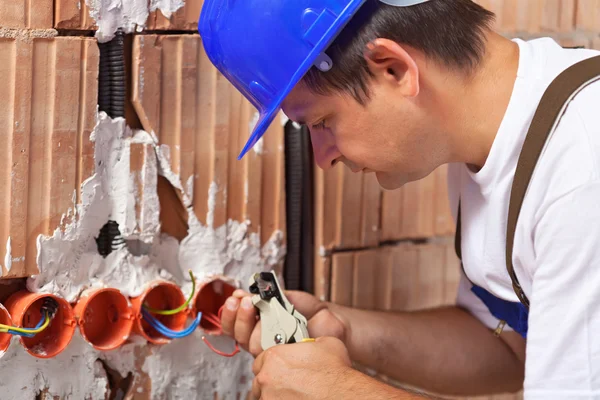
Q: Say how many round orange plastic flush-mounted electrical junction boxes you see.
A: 5